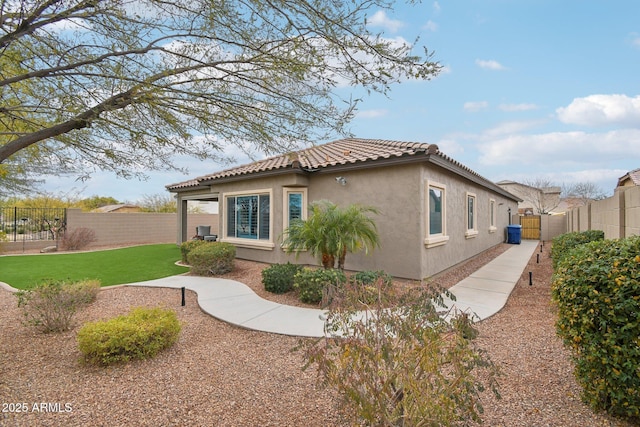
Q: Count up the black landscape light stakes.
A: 5